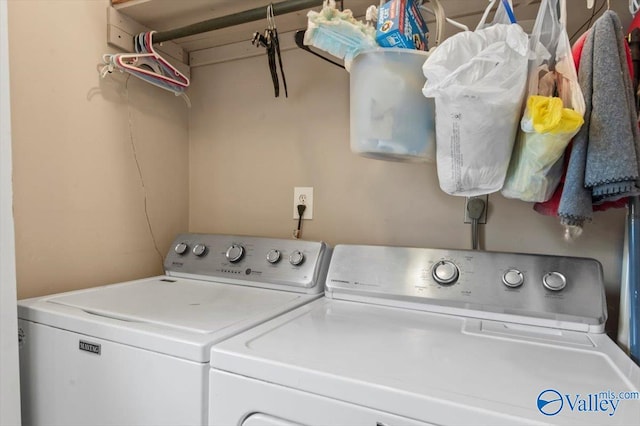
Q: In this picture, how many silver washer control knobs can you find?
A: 5